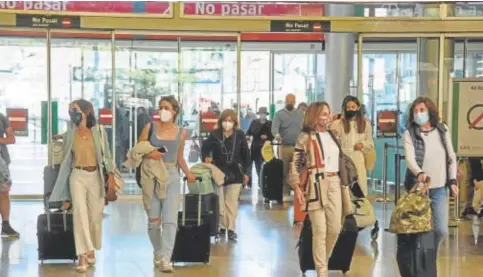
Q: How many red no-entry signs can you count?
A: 7